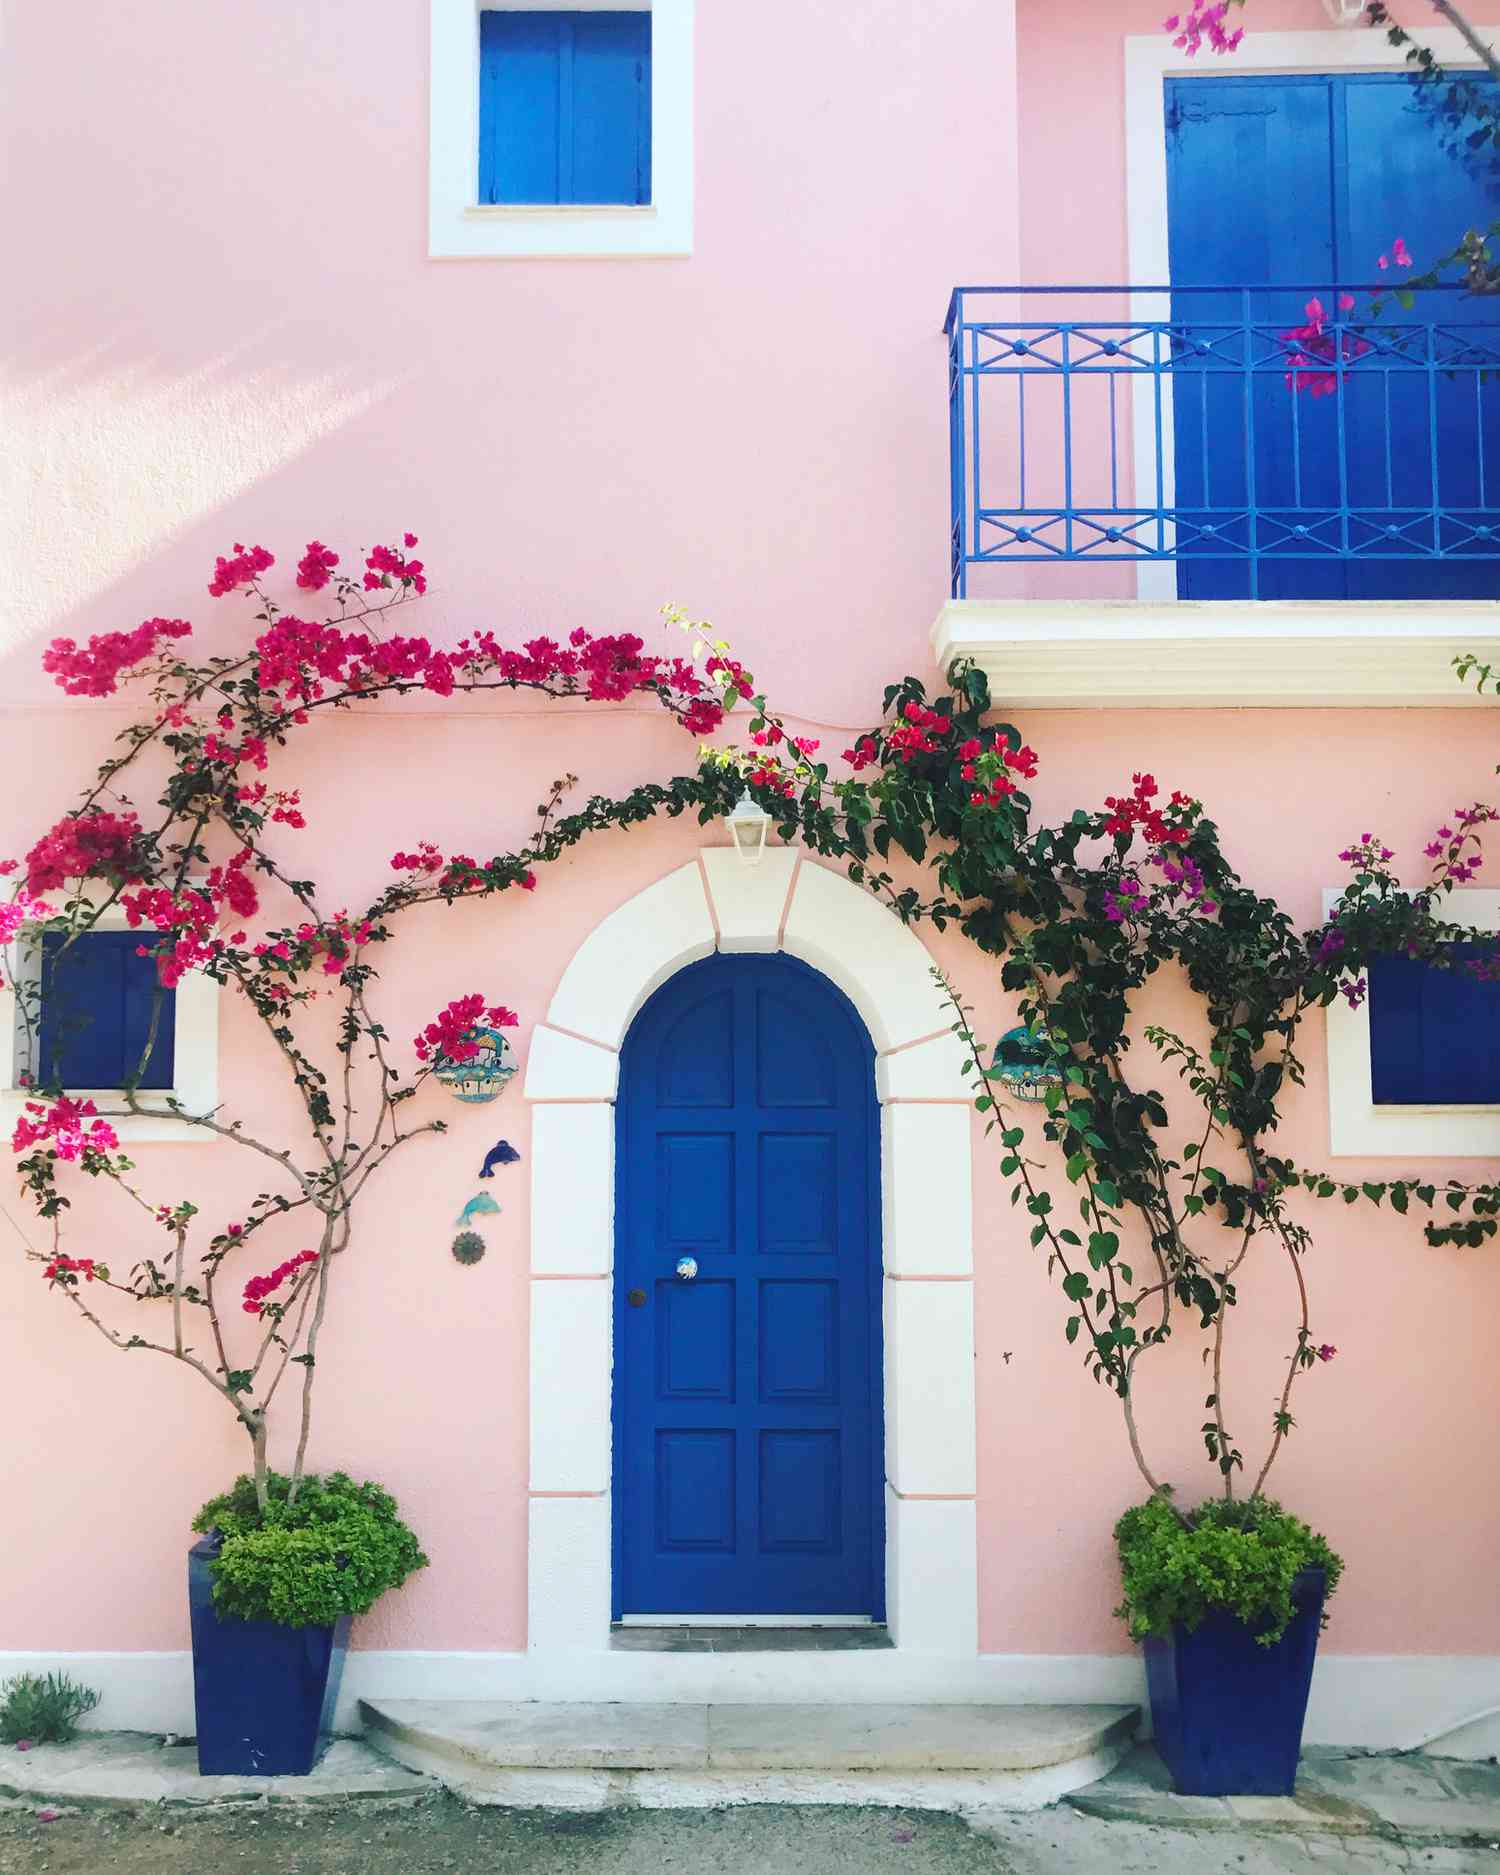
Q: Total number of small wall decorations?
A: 5